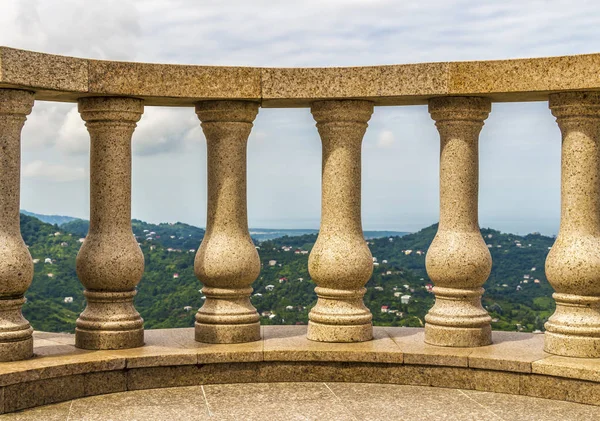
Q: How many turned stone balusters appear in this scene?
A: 6